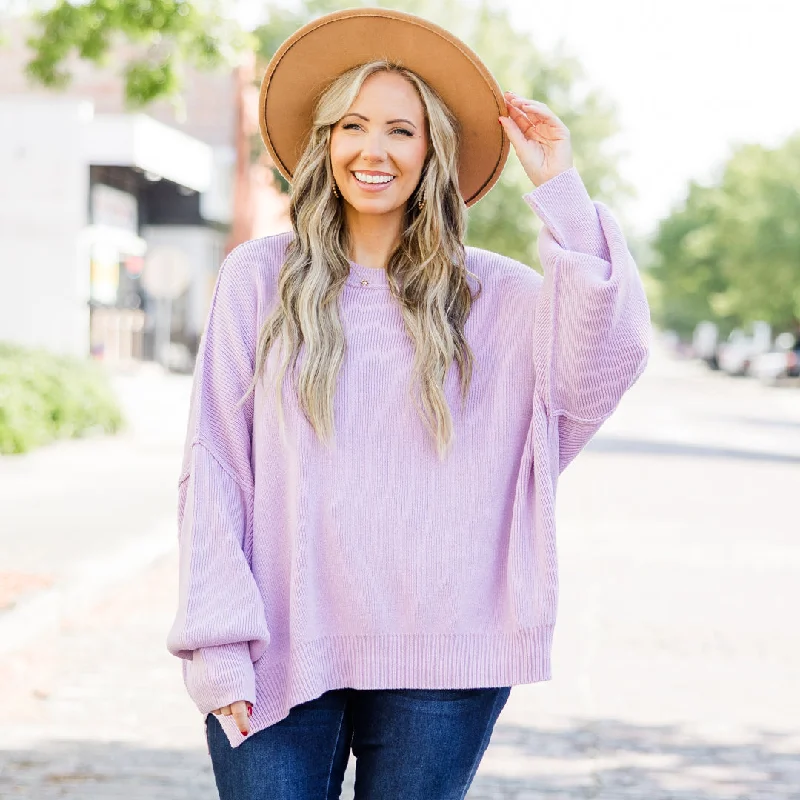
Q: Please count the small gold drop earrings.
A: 2